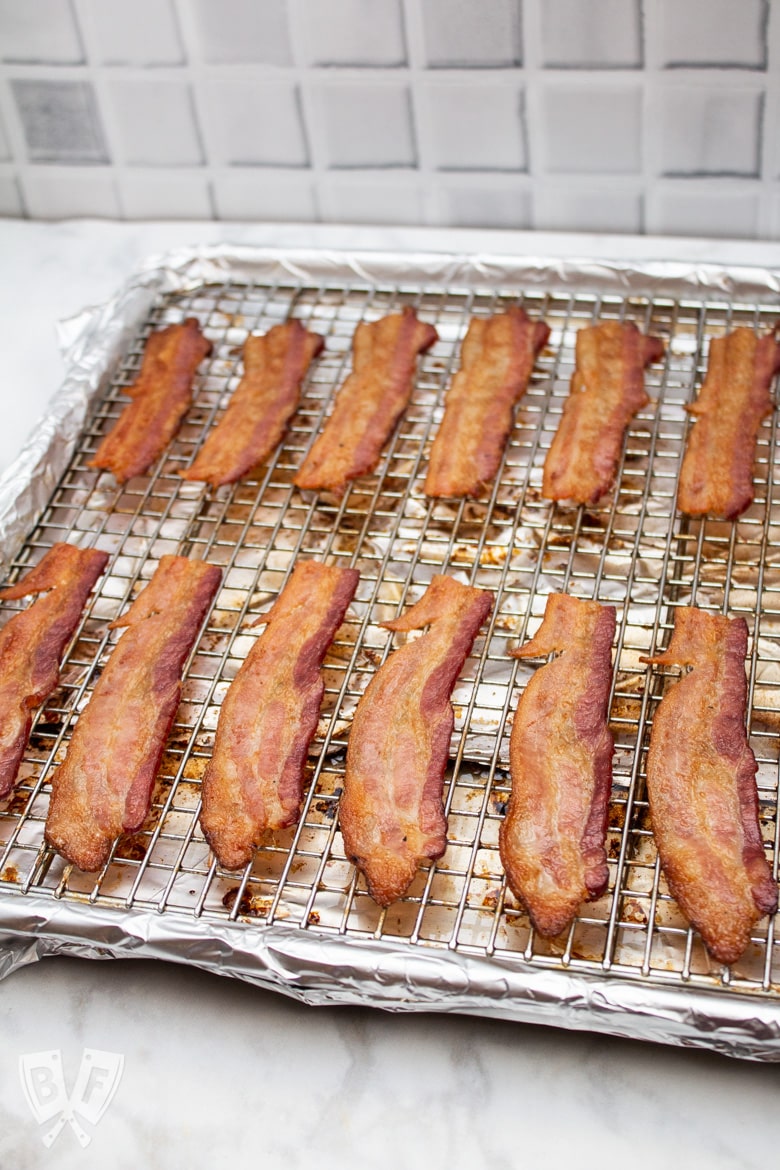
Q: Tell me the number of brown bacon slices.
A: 12